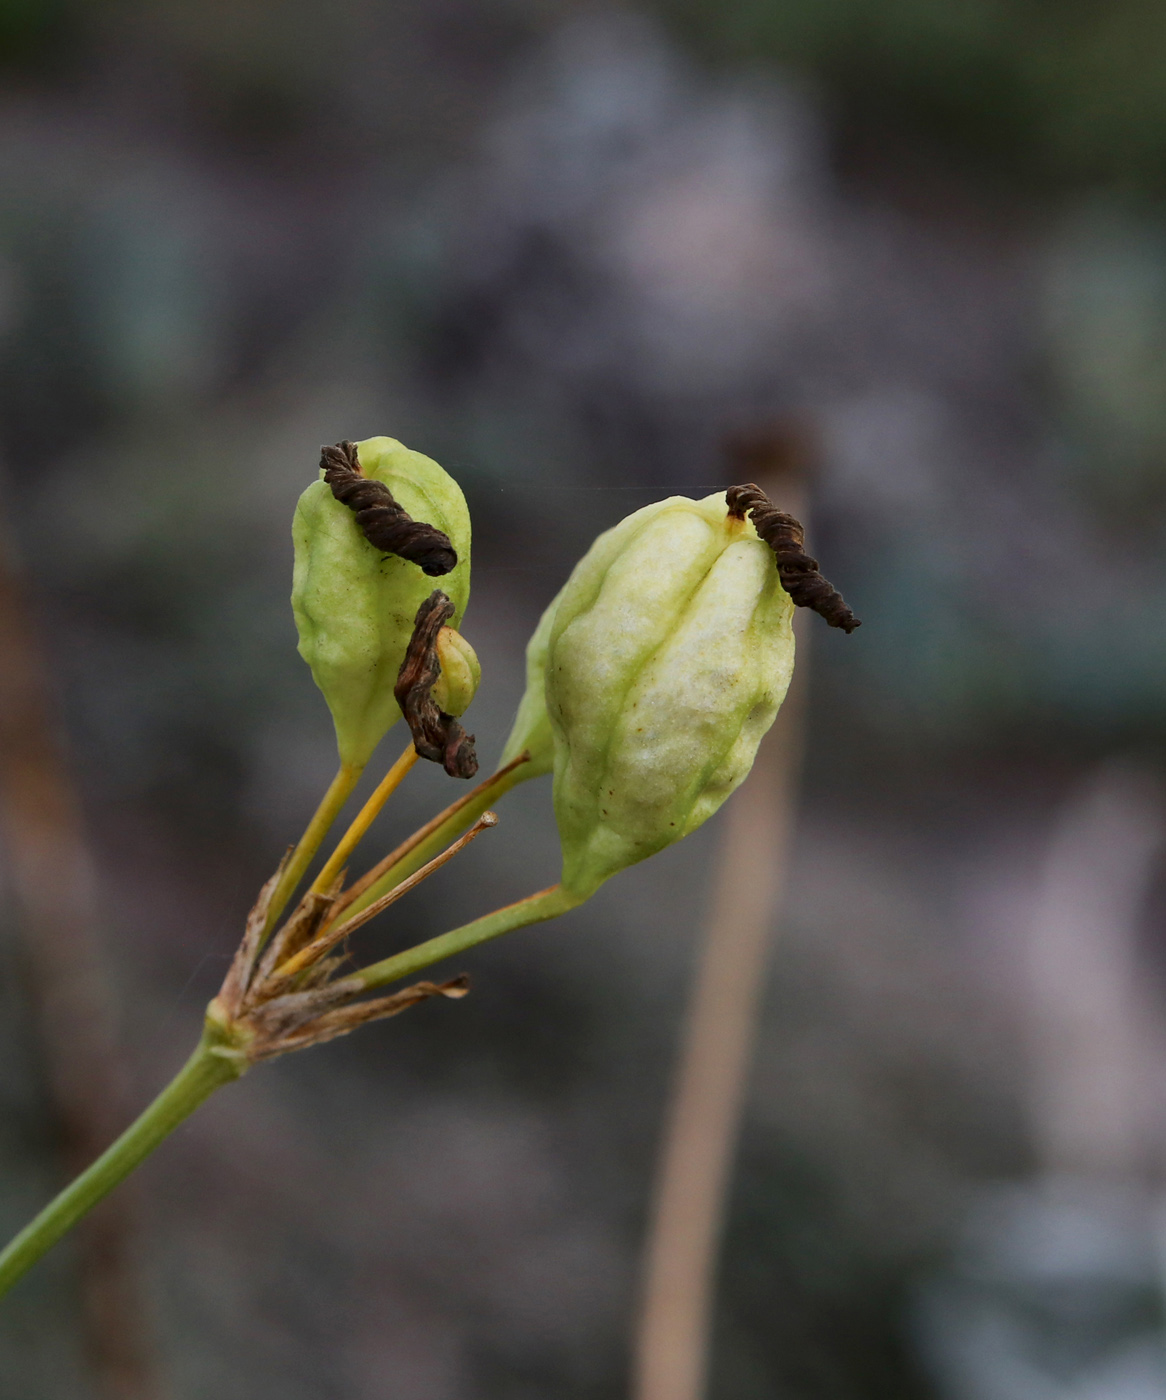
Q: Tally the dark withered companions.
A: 3